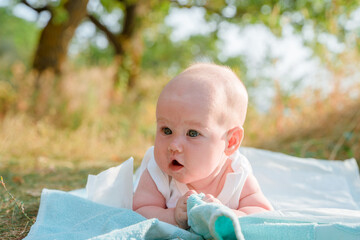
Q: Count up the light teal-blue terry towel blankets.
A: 1